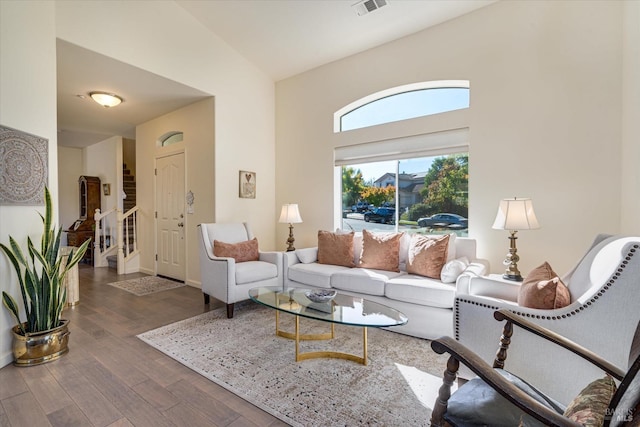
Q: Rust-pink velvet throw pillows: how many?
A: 5